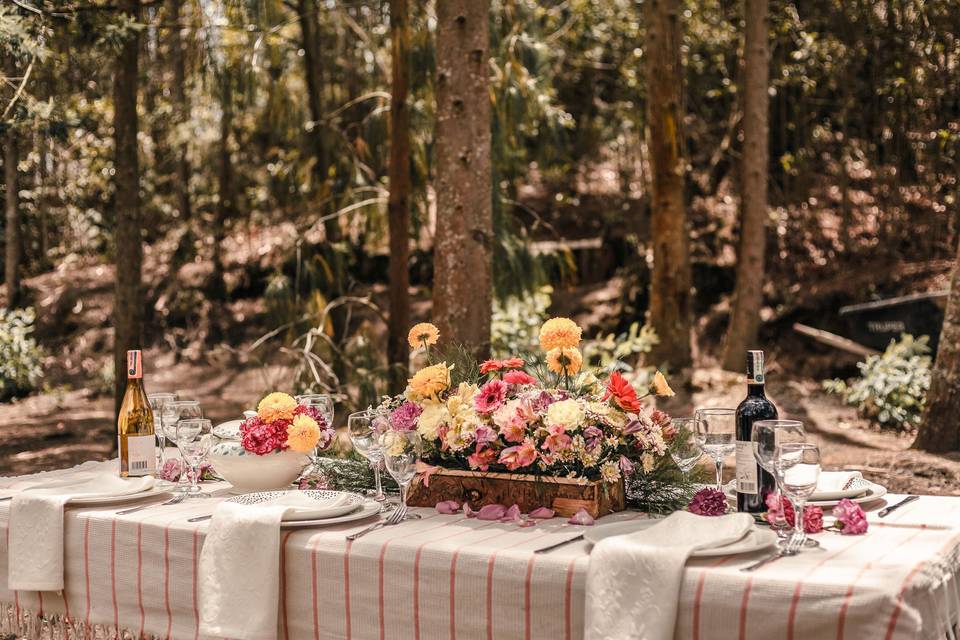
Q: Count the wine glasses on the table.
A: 10